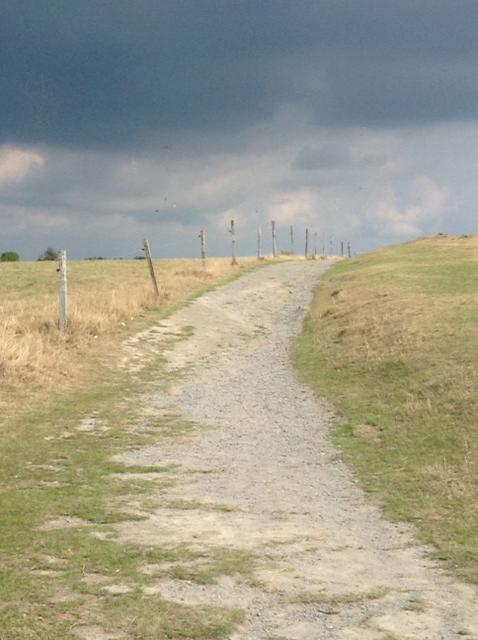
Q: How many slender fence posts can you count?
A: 13